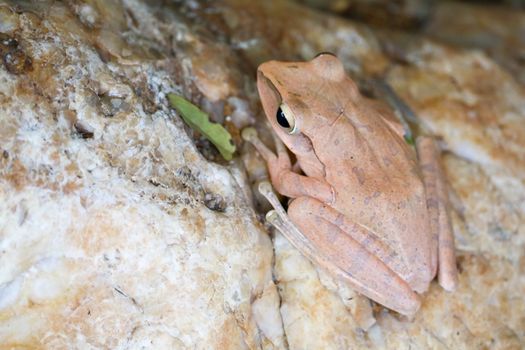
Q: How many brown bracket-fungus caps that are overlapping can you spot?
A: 0